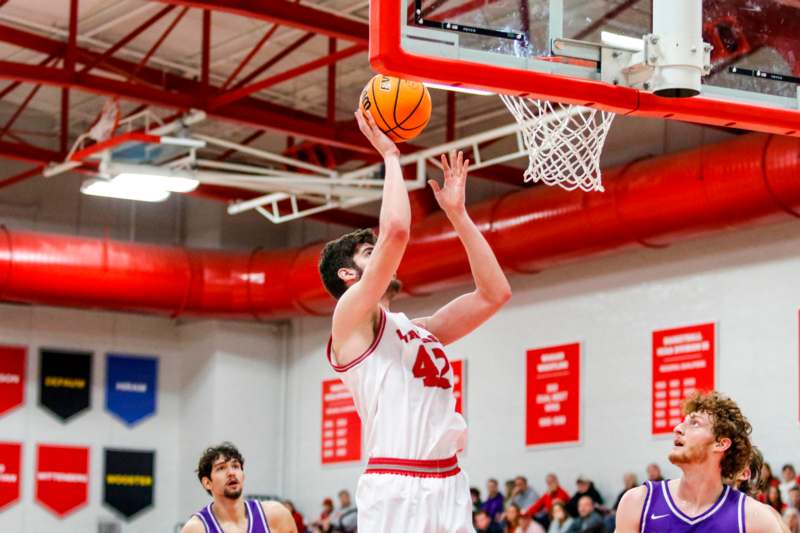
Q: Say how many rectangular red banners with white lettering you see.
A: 4